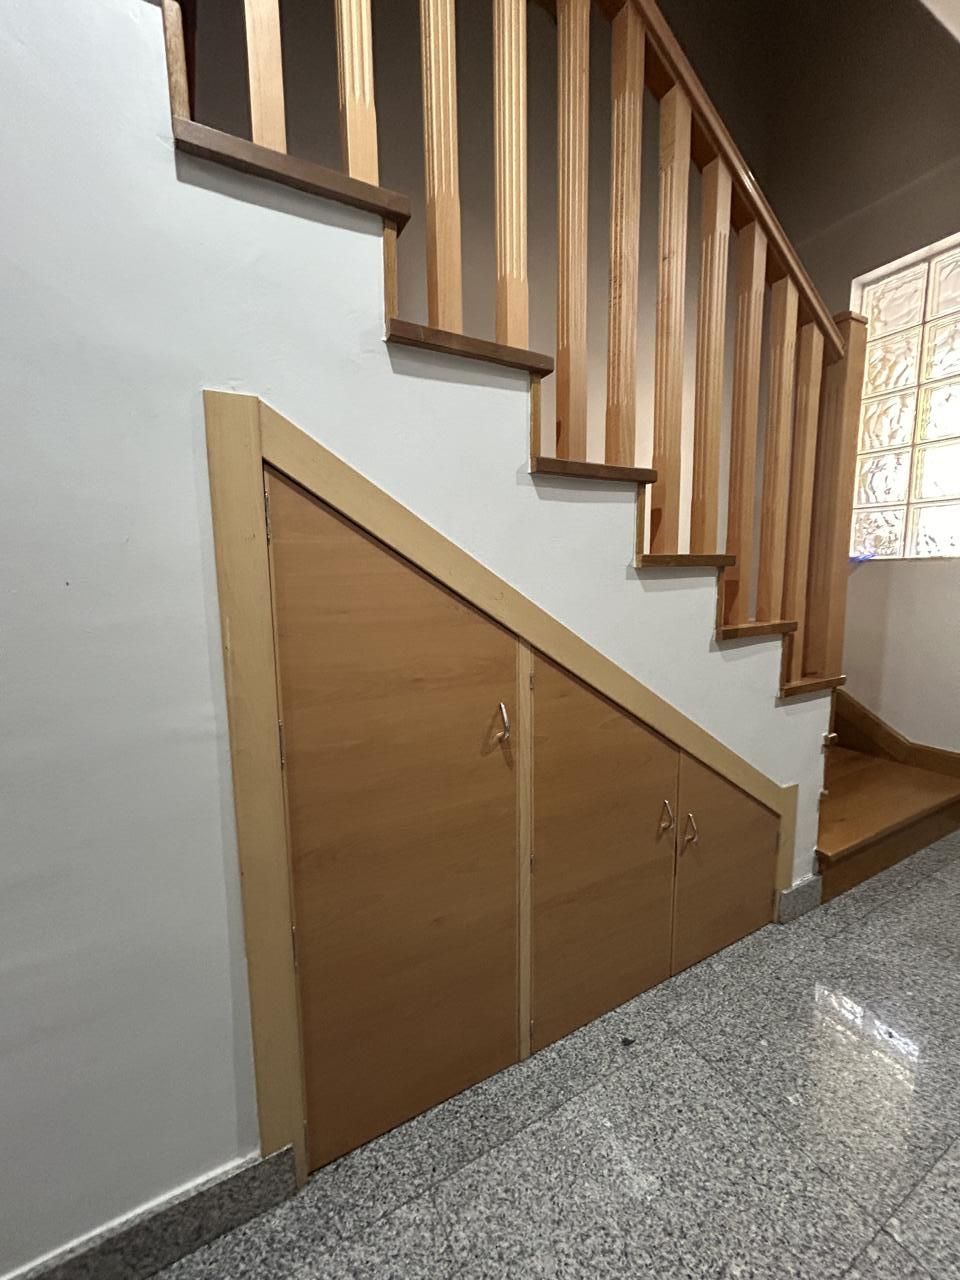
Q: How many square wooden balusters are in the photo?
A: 11